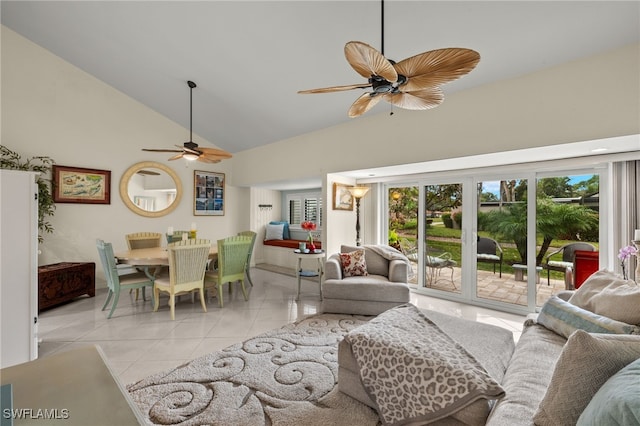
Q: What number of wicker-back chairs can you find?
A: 6